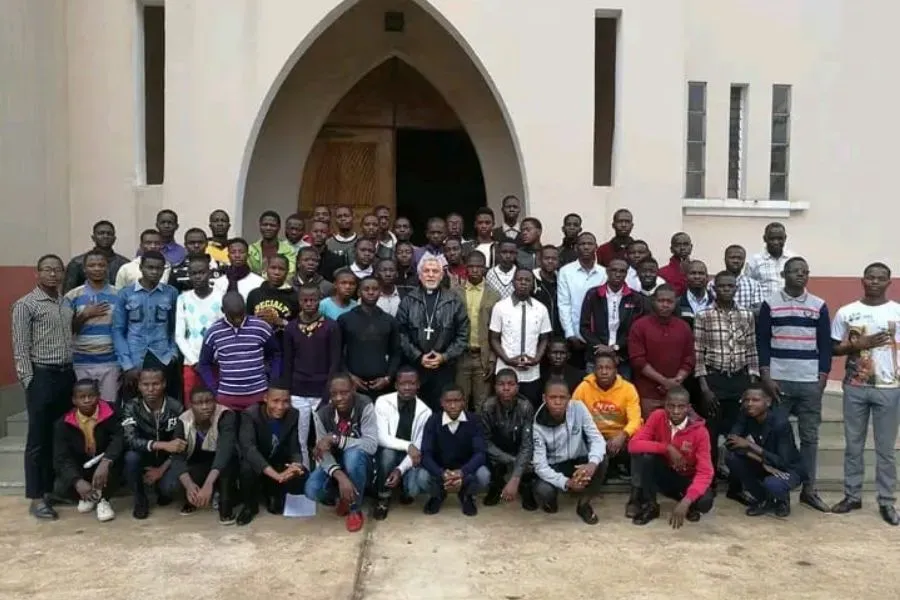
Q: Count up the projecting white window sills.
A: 1